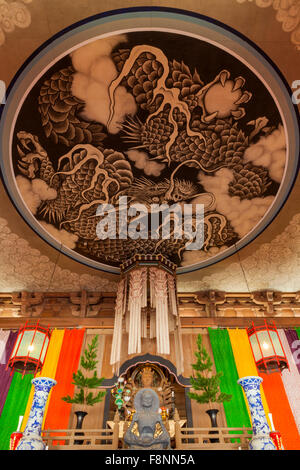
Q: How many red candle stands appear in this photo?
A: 2